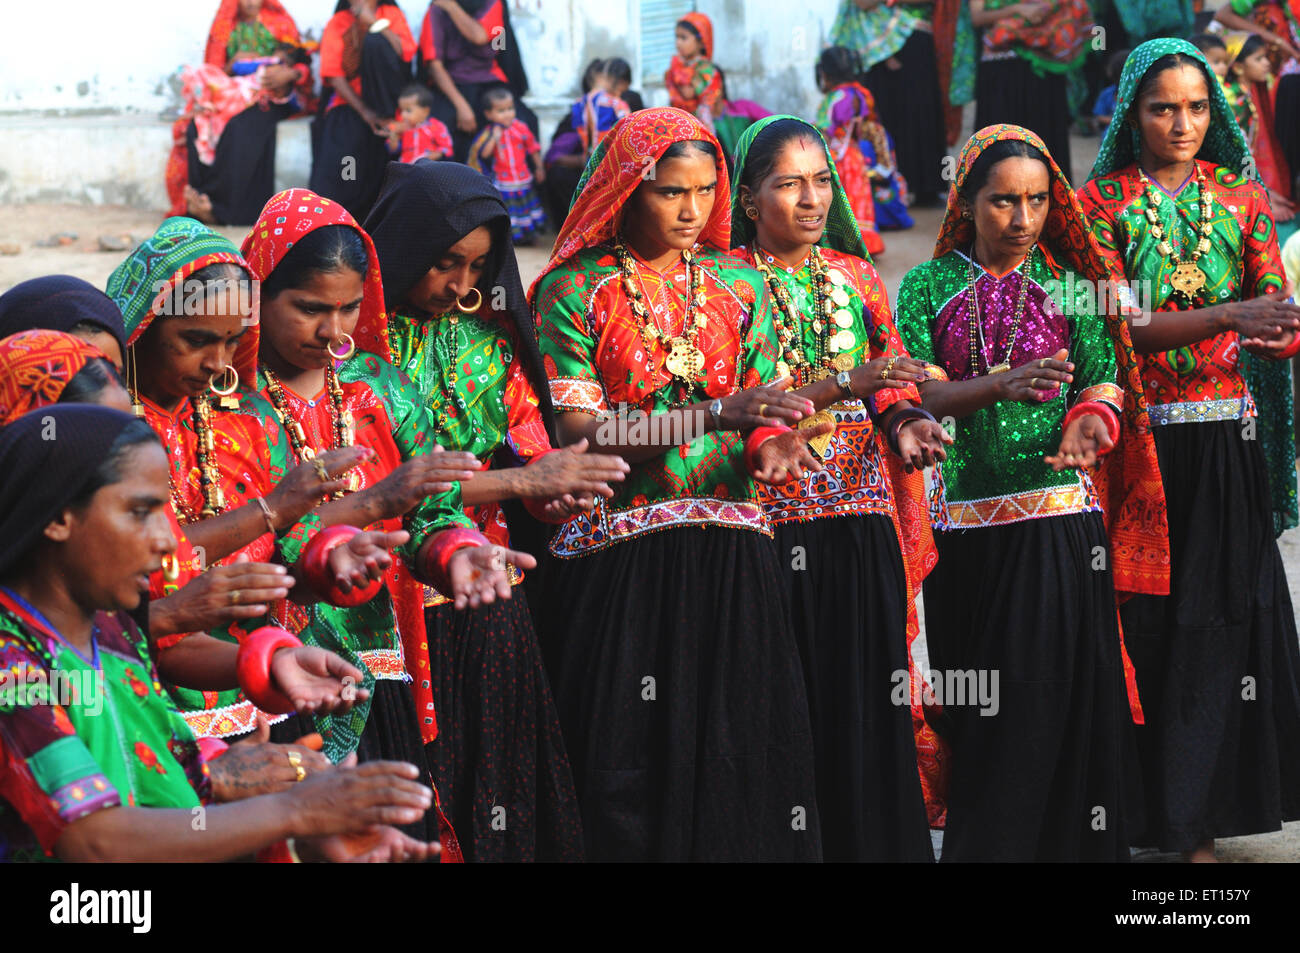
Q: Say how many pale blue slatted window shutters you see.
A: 1